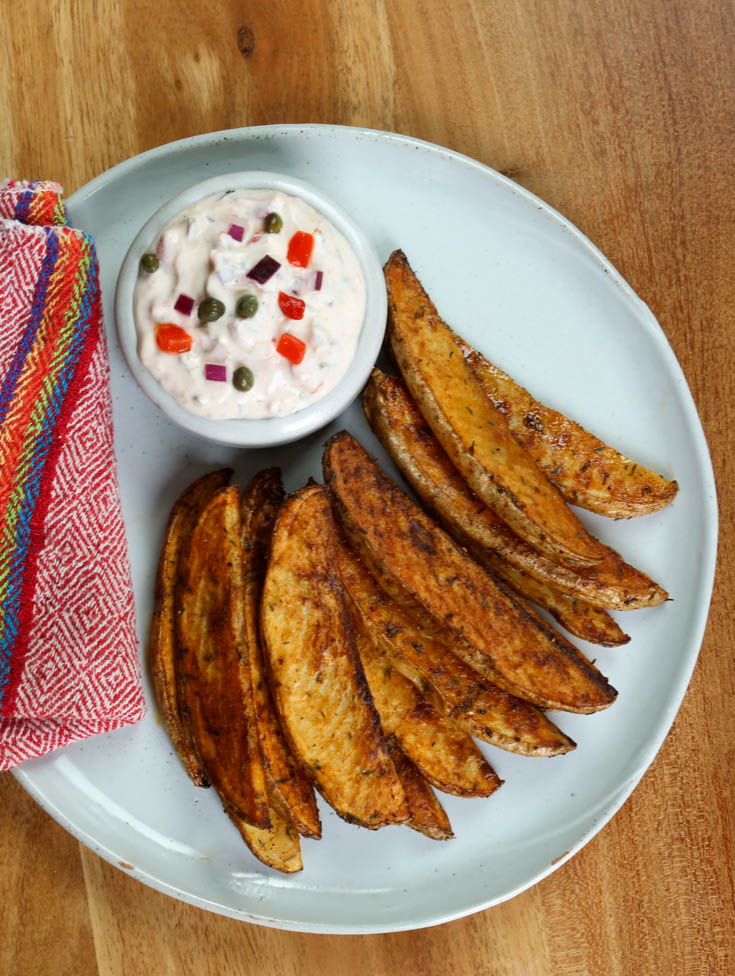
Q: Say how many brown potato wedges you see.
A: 13